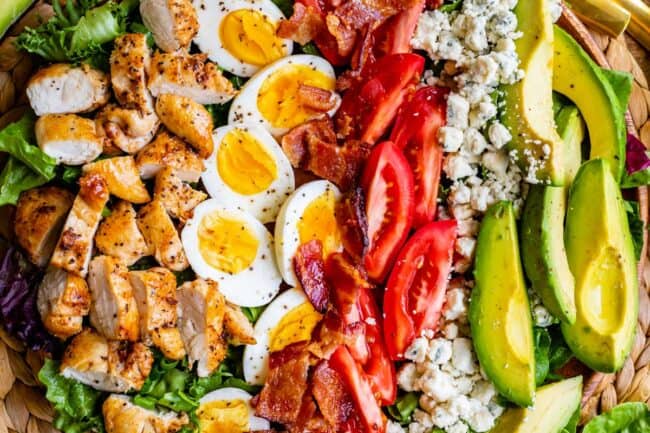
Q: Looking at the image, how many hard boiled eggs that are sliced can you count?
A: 7